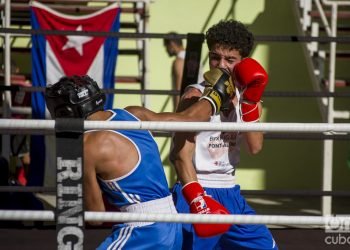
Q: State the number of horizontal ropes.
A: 6